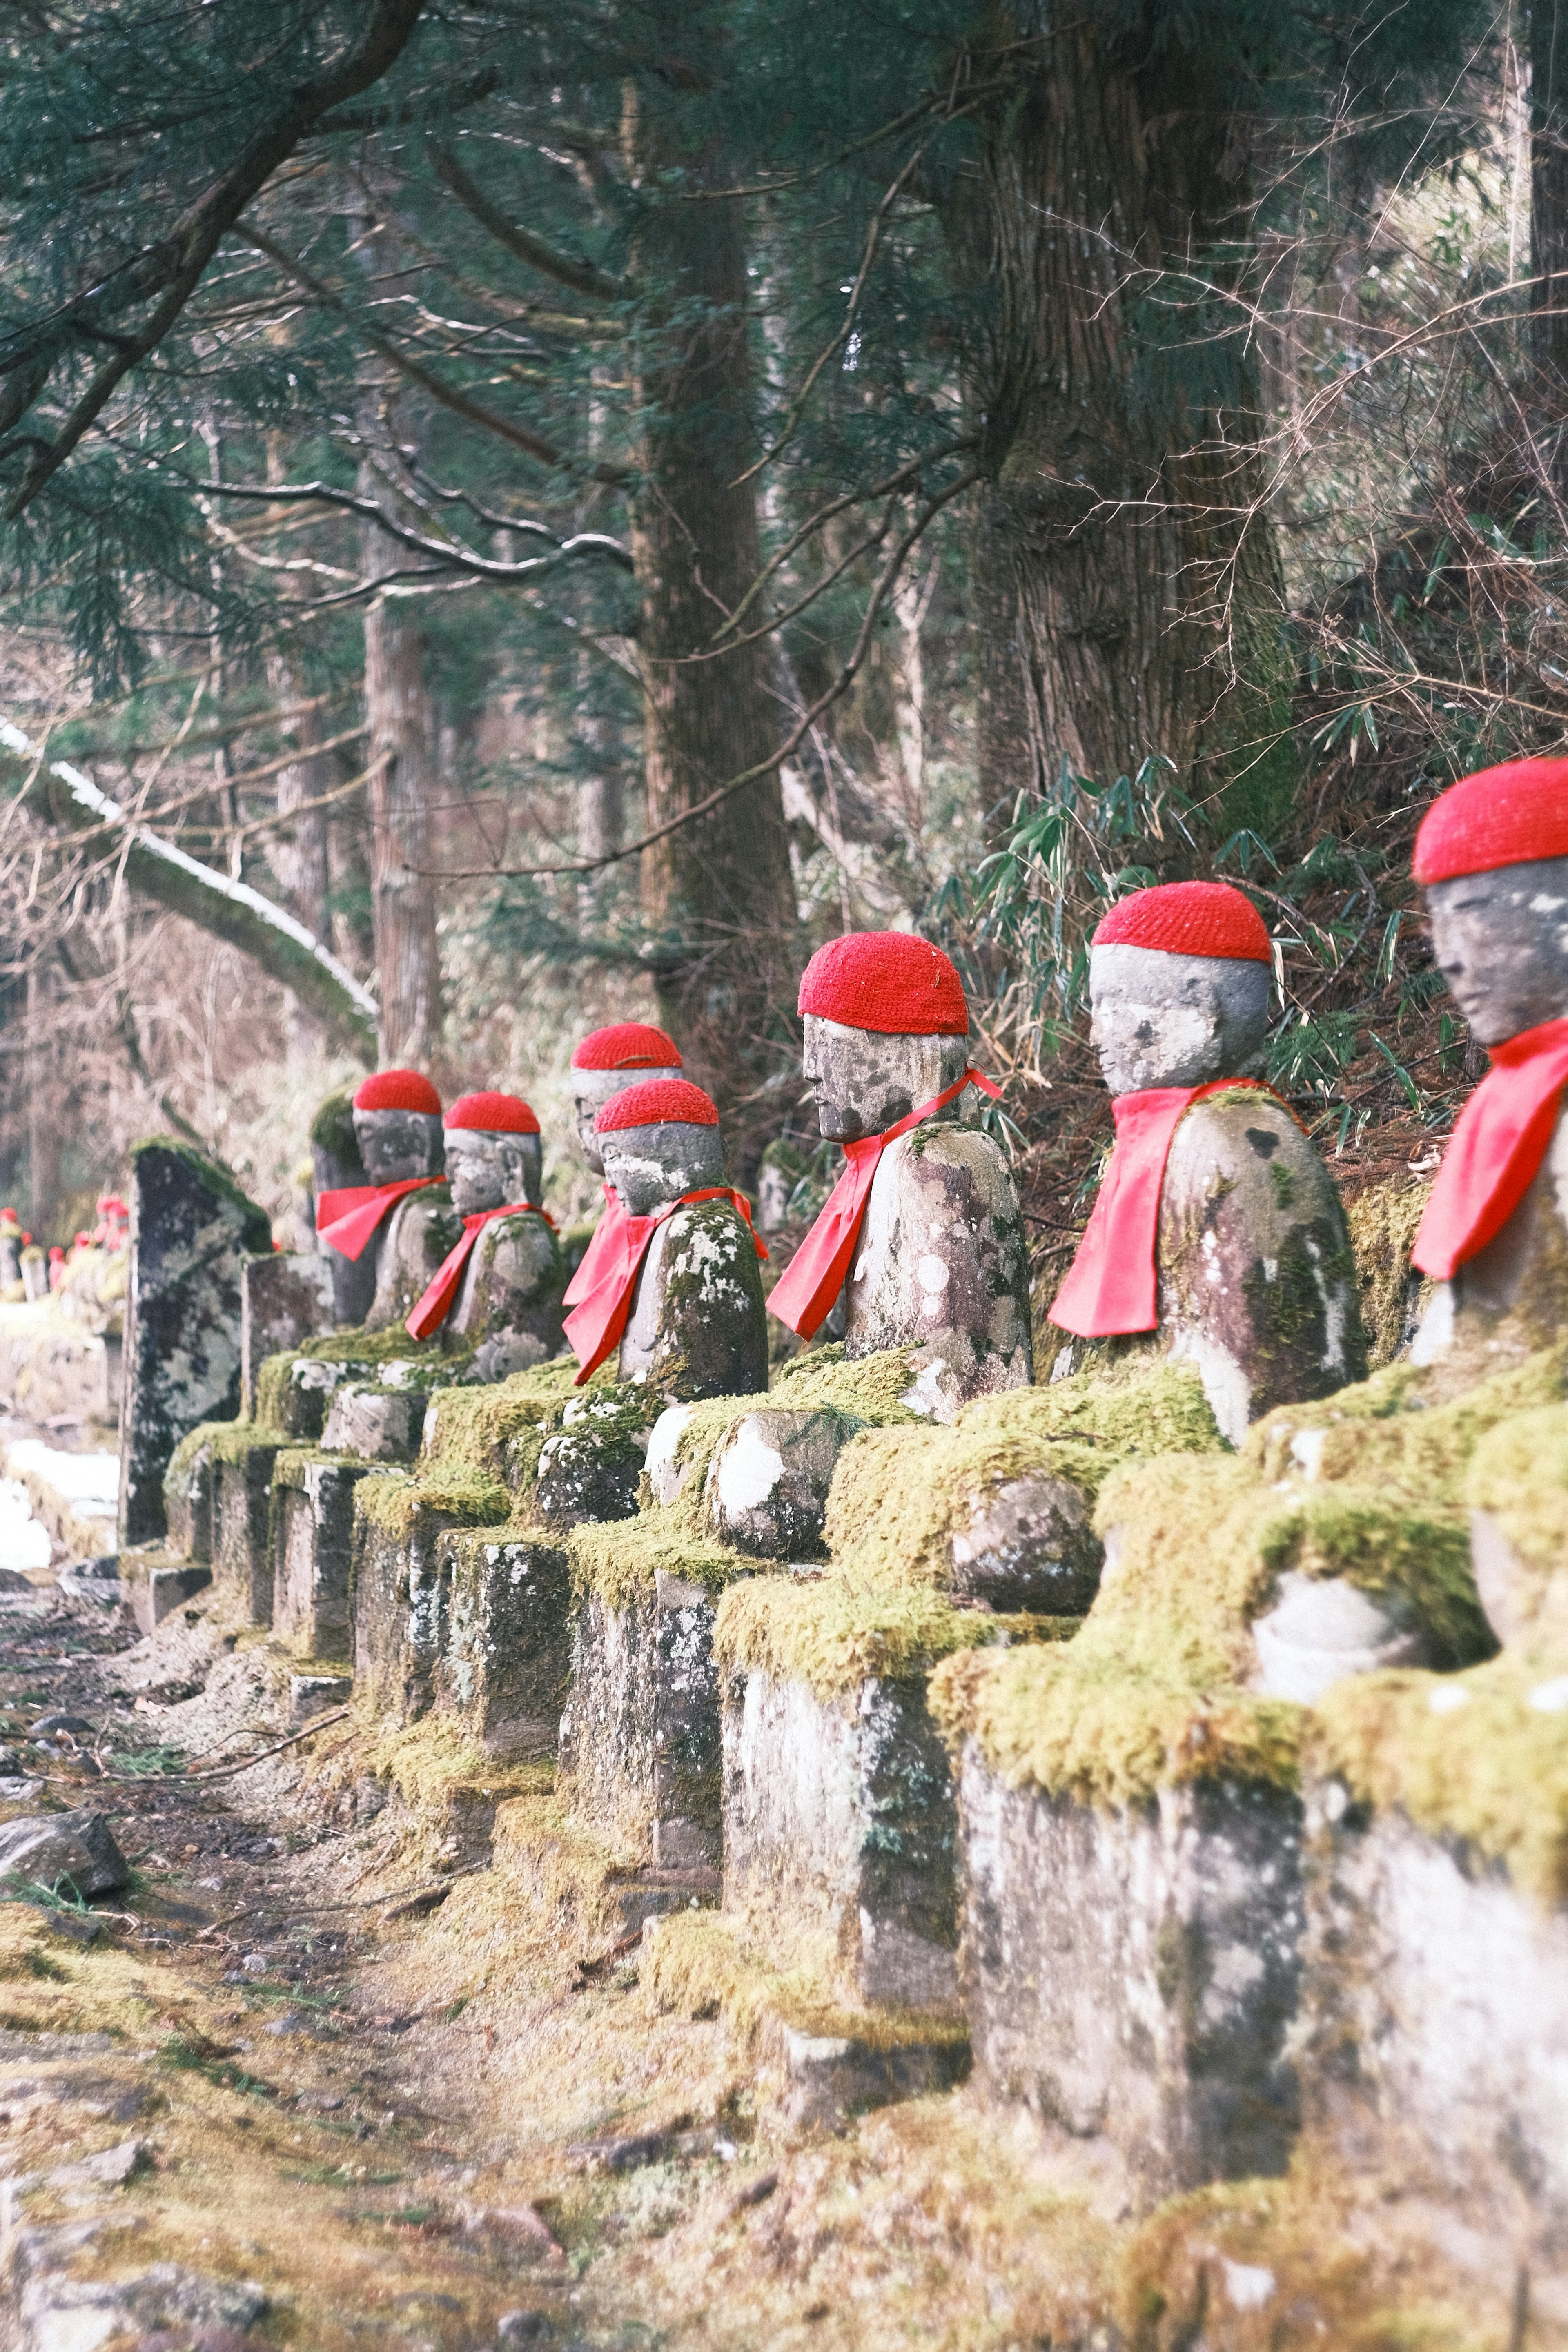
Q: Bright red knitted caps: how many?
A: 7